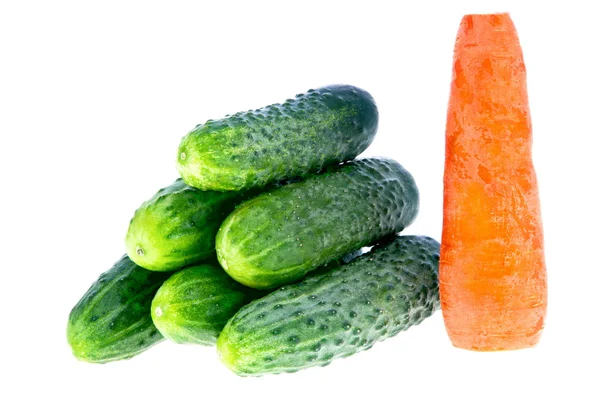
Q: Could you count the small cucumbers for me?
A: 6